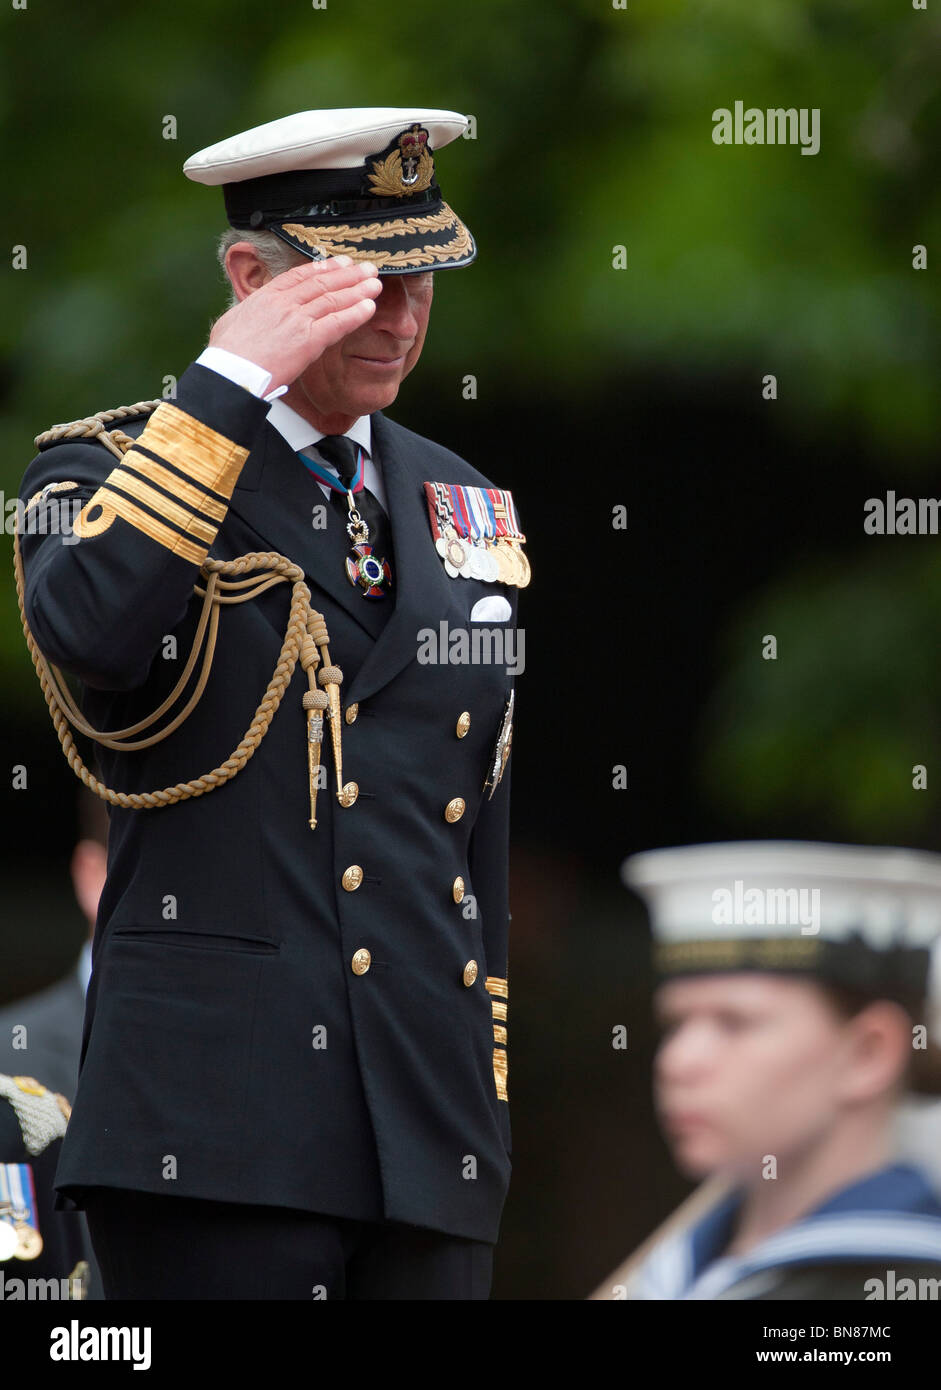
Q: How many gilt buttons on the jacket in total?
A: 8